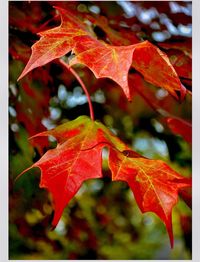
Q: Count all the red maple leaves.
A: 2